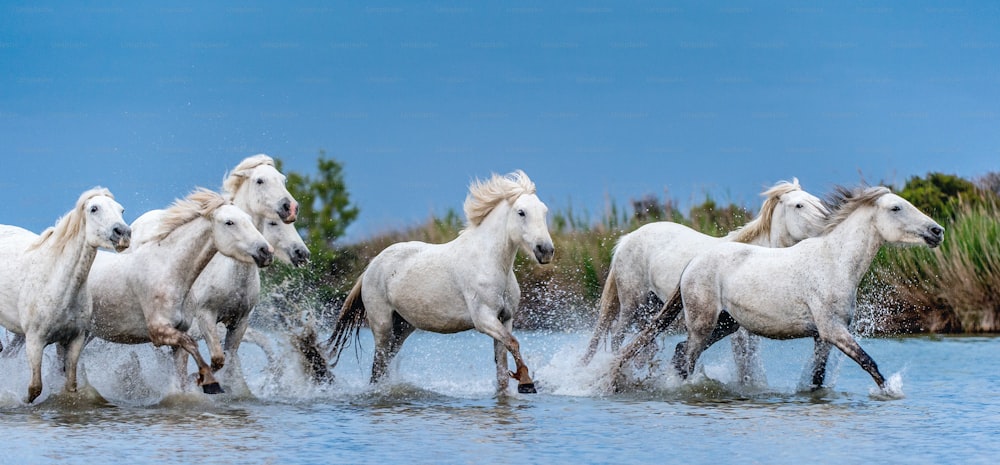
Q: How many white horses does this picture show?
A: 7